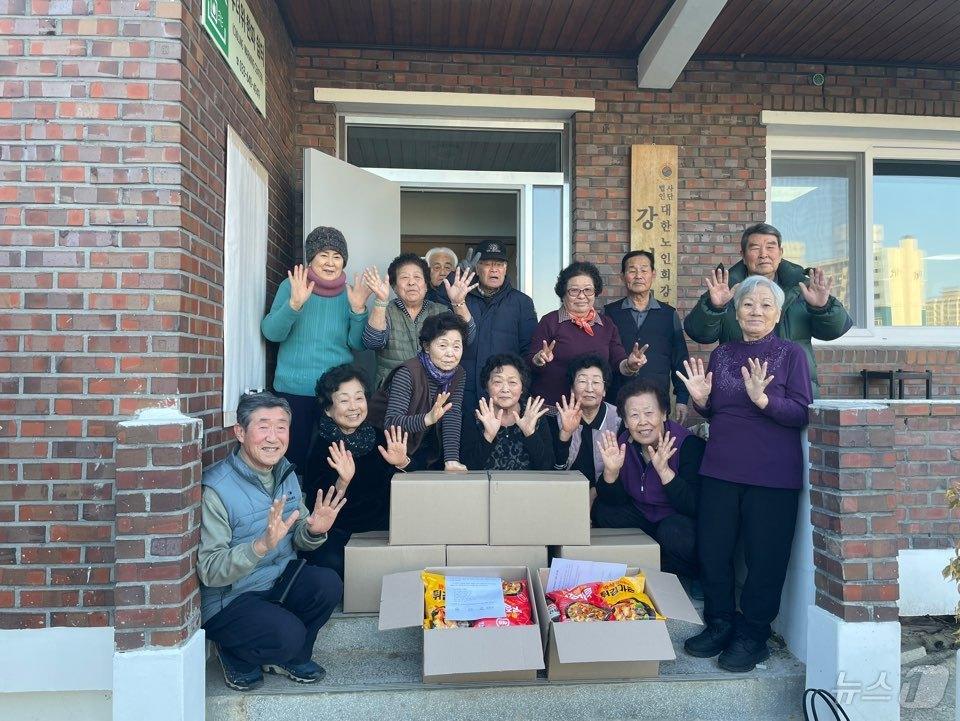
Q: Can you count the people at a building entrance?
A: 14